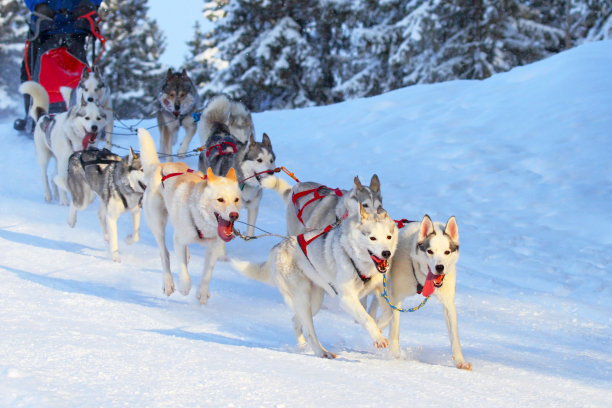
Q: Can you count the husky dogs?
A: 10